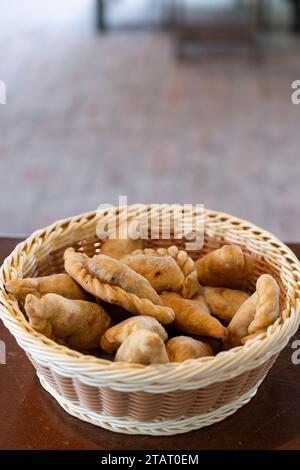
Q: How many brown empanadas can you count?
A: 12